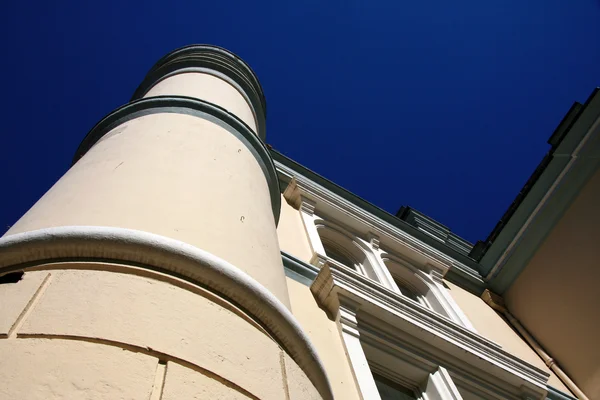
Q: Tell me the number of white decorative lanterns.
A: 0